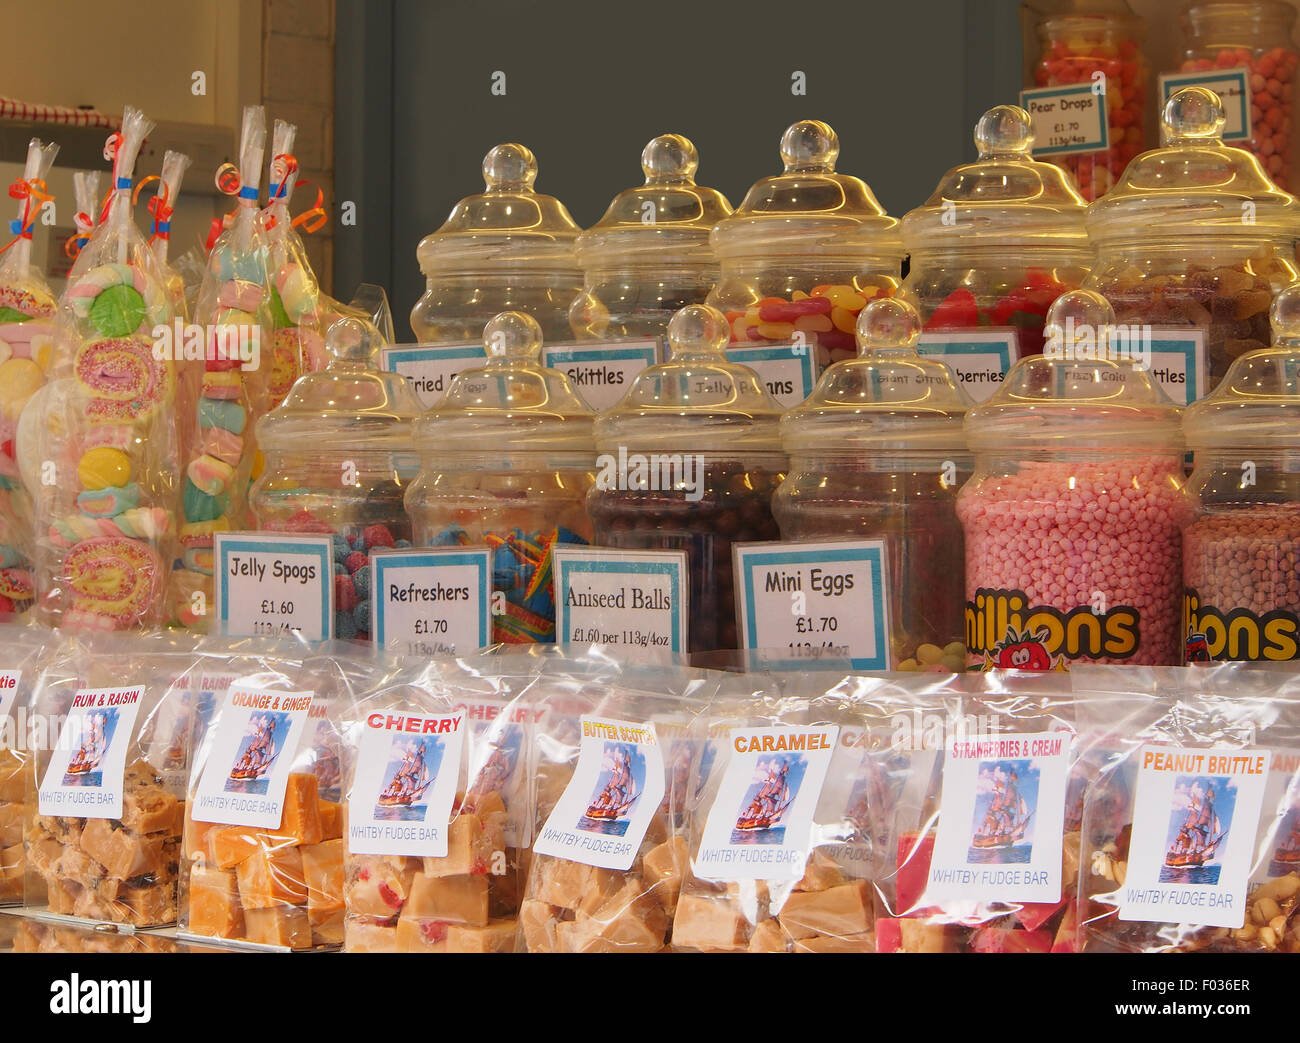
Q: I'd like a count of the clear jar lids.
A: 11